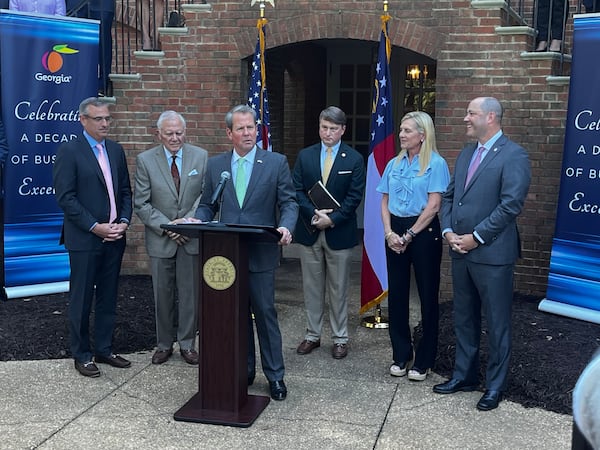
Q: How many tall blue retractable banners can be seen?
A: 2